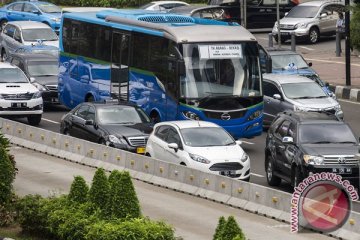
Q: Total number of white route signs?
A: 1